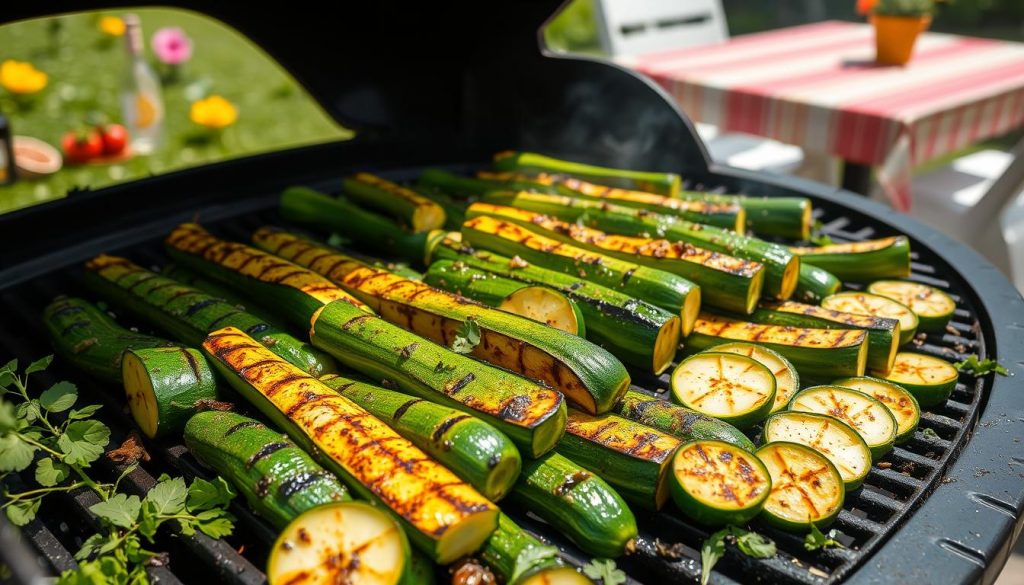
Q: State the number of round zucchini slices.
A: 13